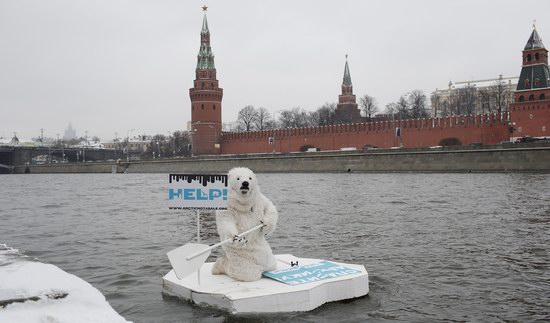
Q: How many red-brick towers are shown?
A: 3